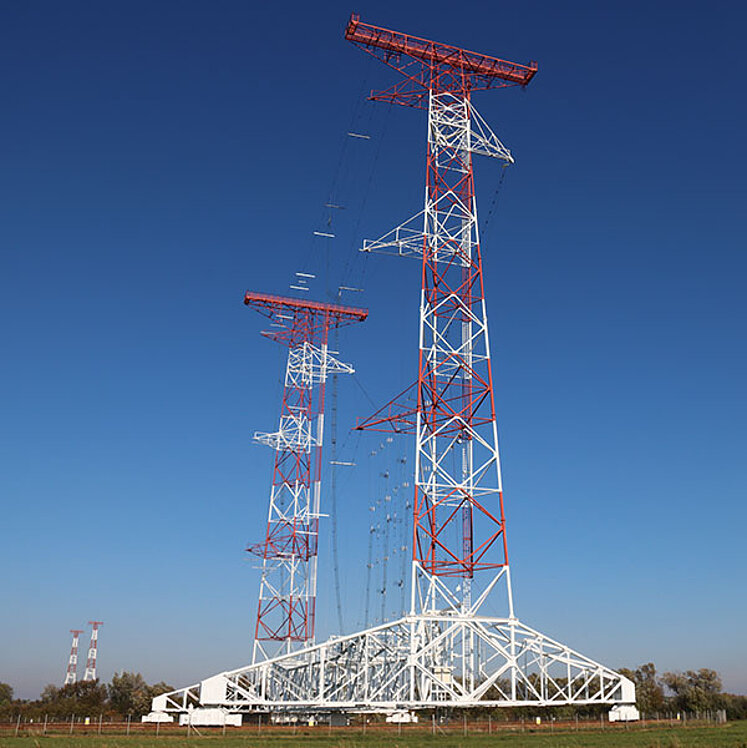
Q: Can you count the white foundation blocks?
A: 4